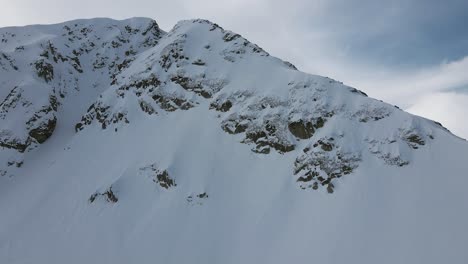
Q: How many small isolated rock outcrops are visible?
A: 3